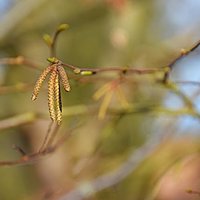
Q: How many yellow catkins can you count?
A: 4